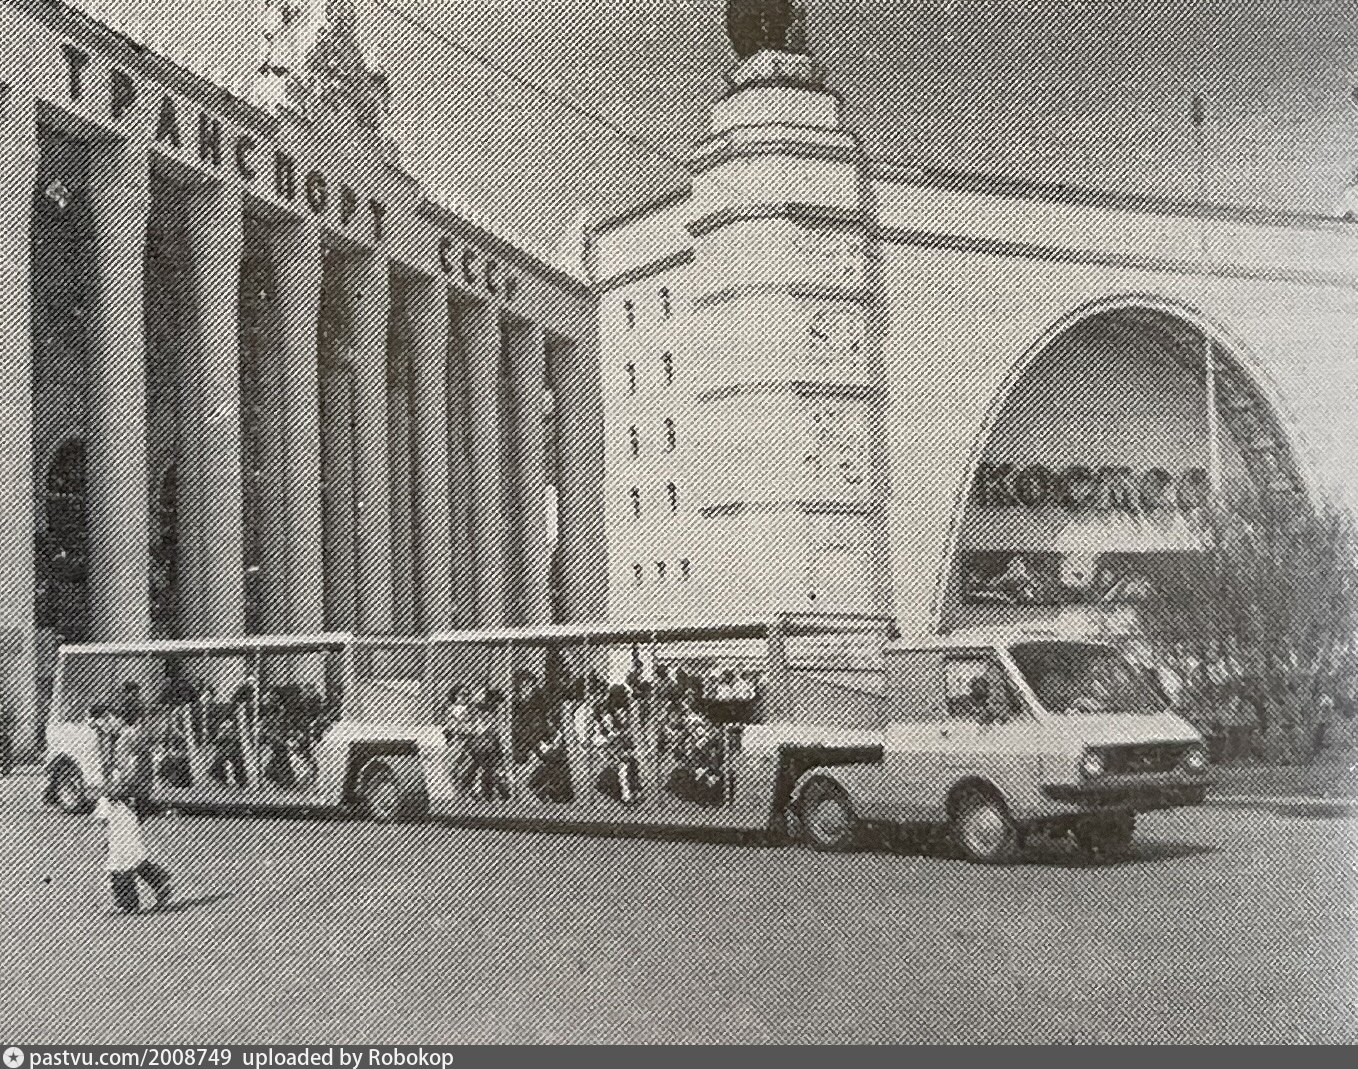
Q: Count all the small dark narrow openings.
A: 11